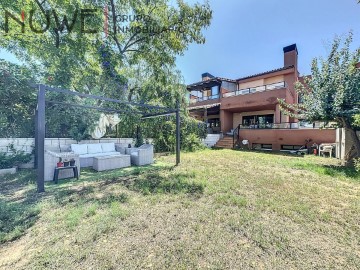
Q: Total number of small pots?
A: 3